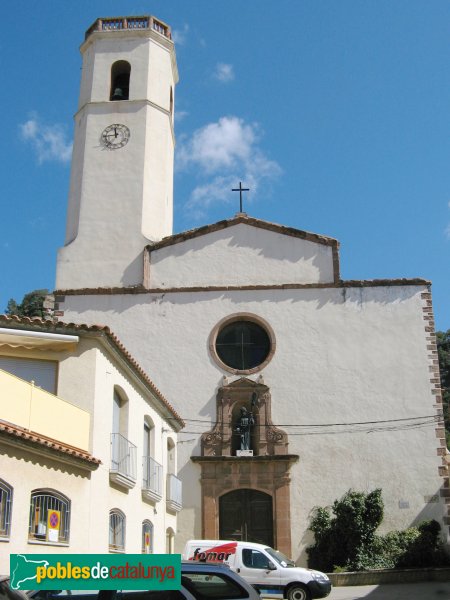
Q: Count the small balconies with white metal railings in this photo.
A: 3